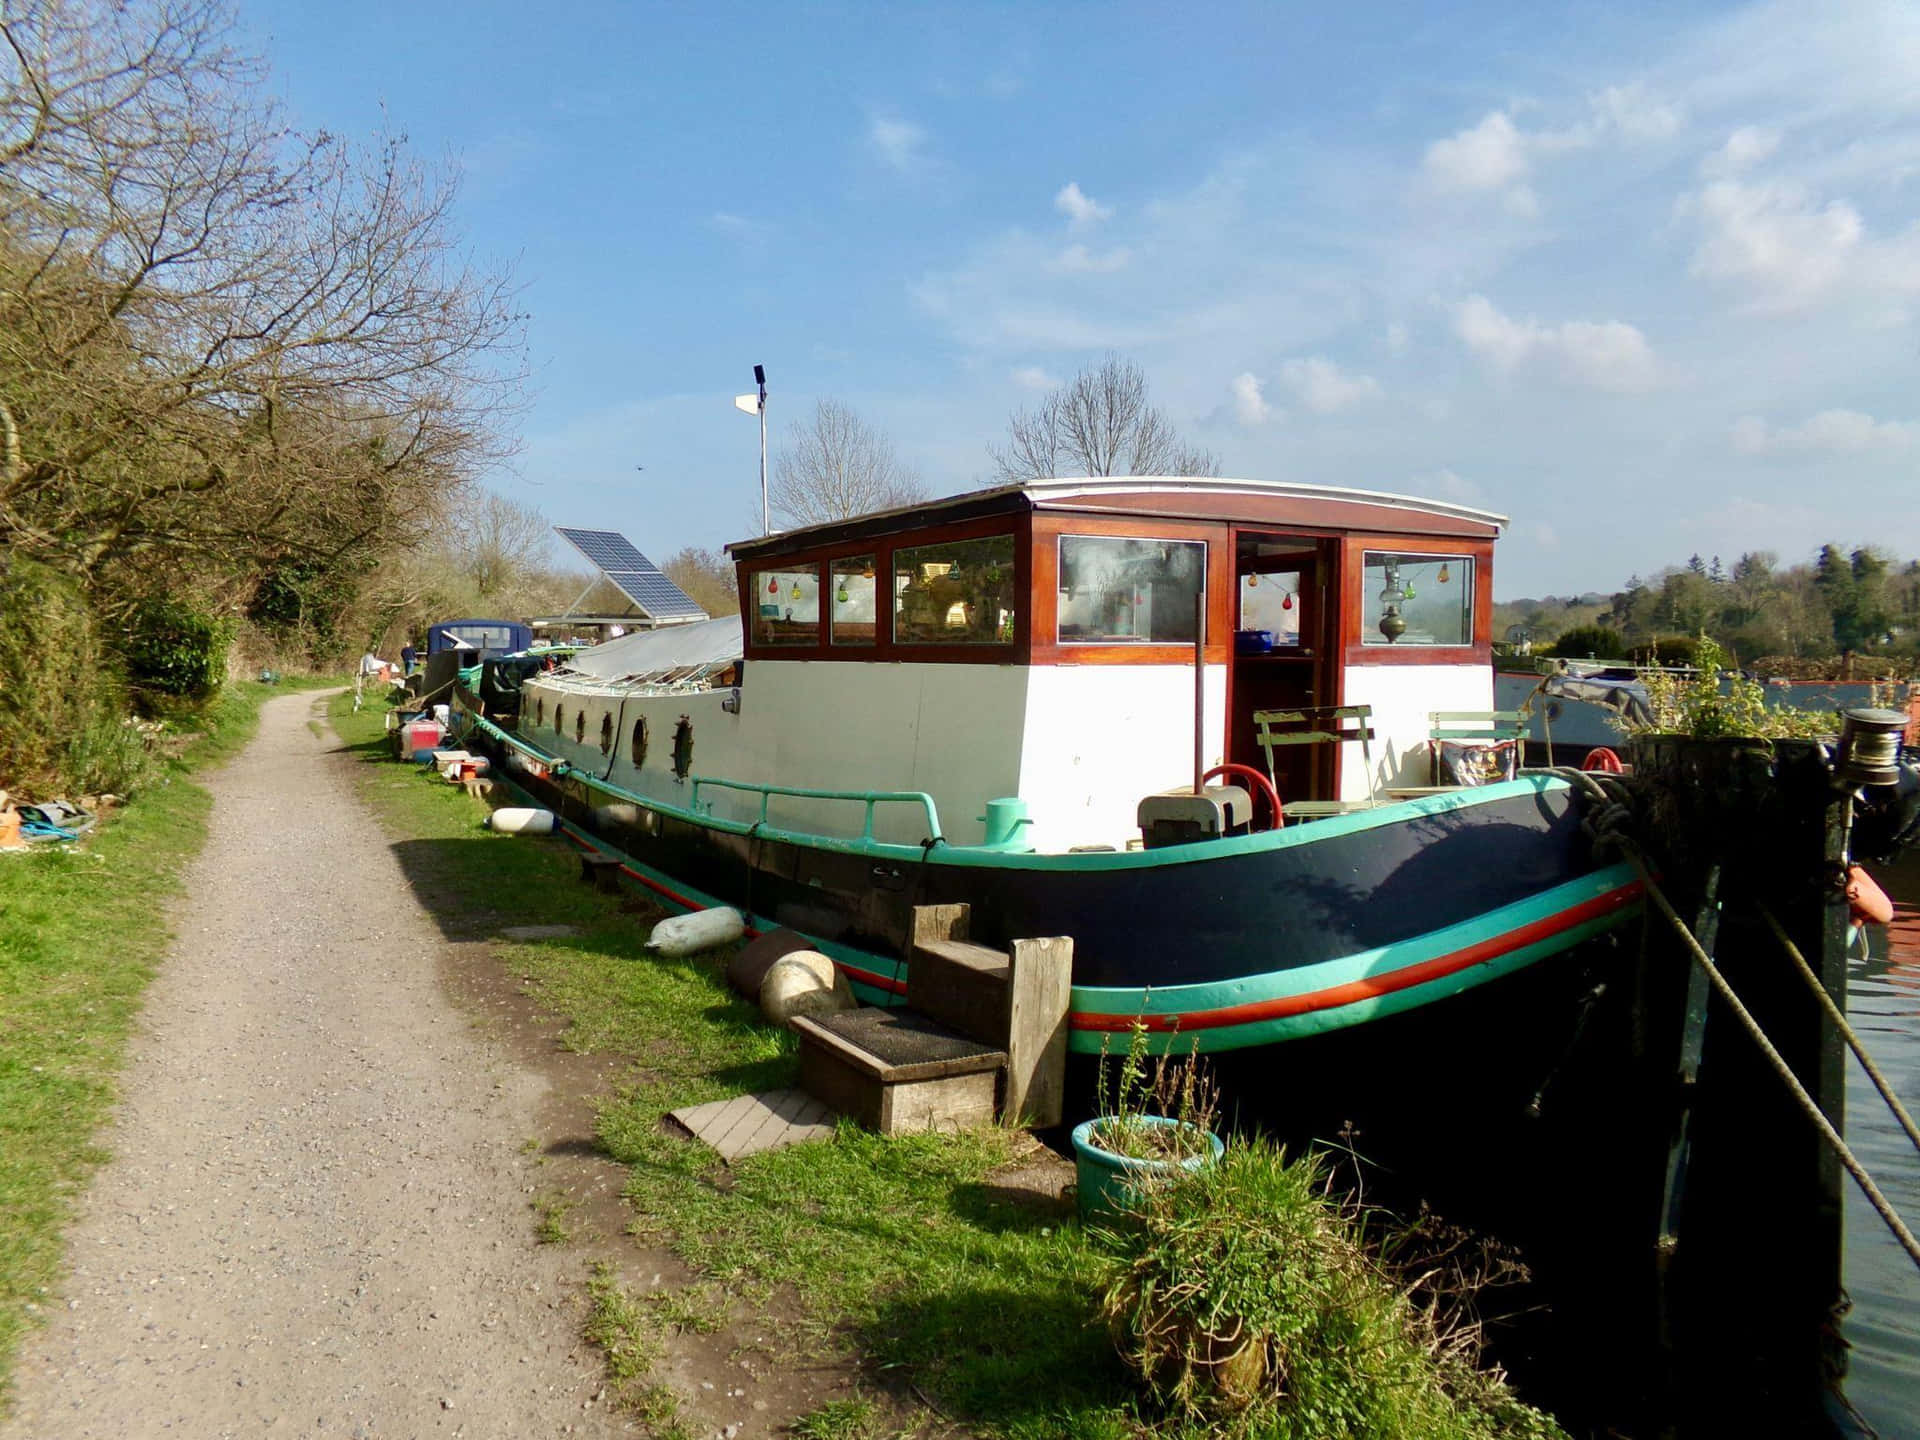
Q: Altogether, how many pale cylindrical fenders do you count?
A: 2